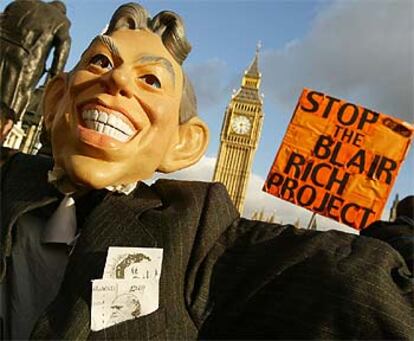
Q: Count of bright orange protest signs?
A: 1